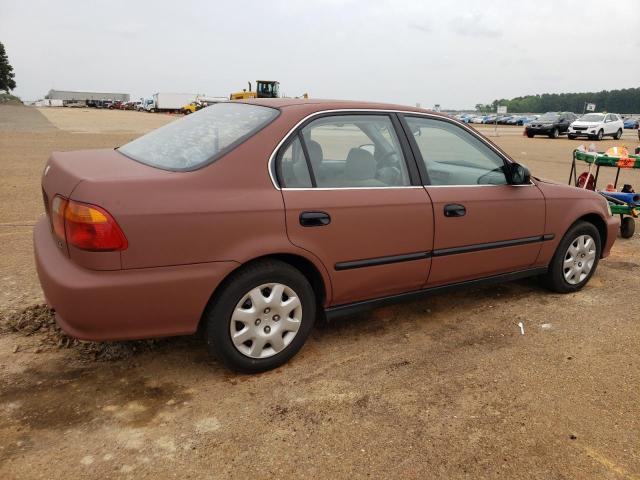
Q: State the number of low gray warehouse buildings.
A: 1